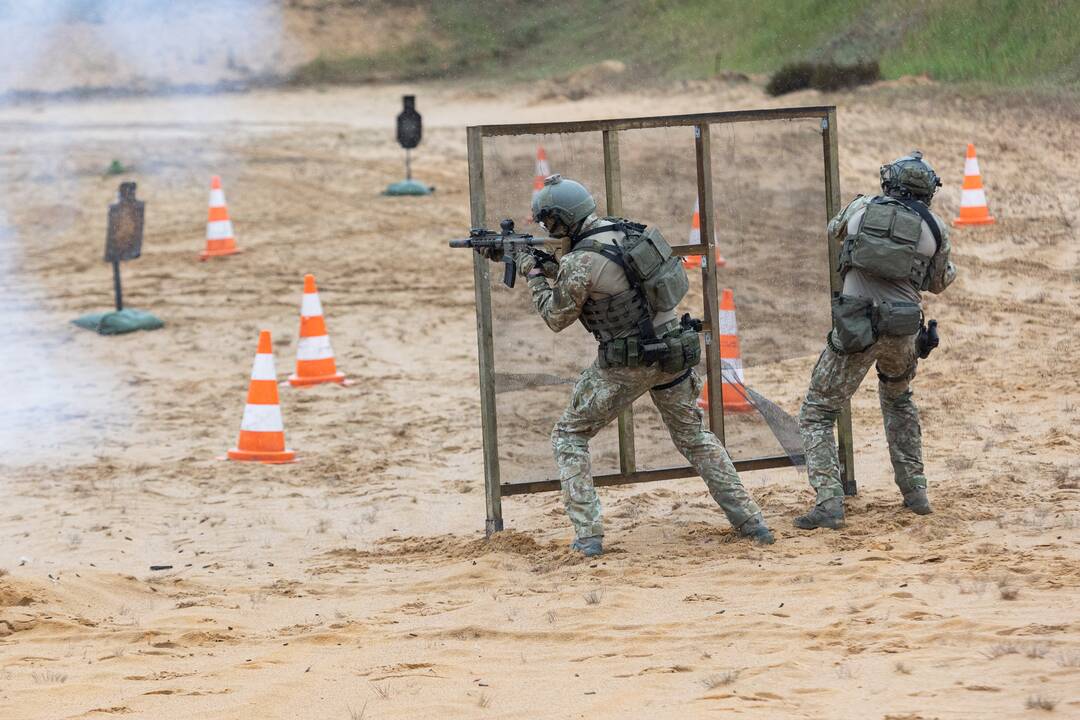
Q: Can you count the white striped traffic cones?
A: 7